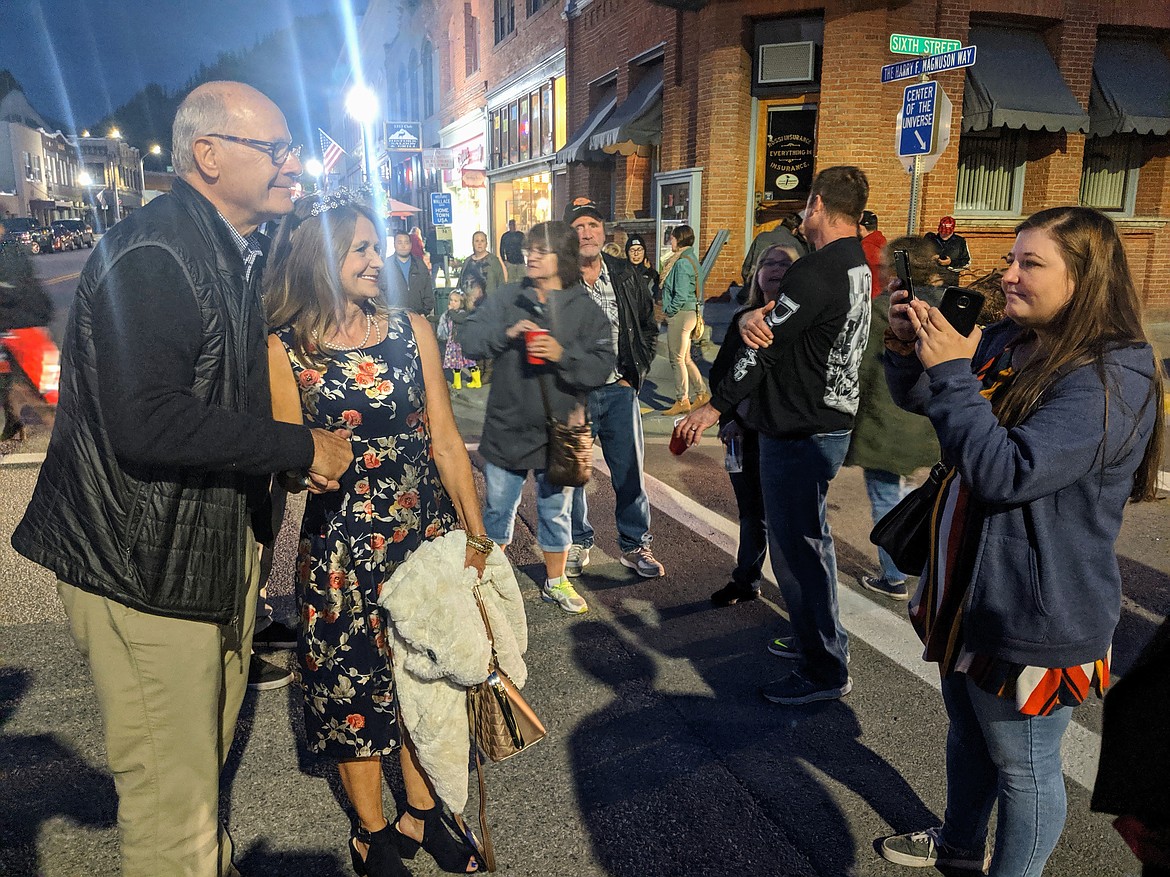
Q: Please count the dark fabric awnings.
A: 4